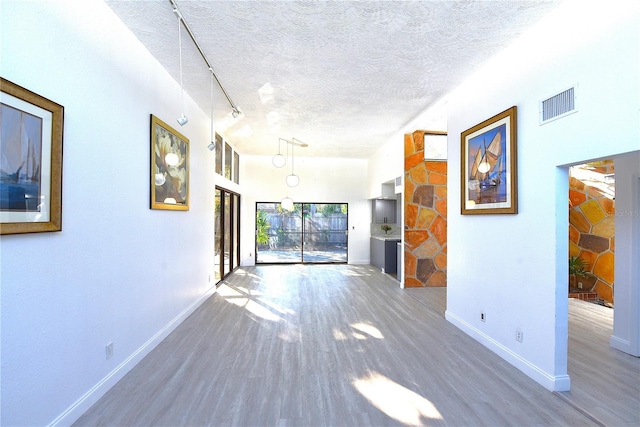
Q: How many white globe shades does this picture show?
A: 3